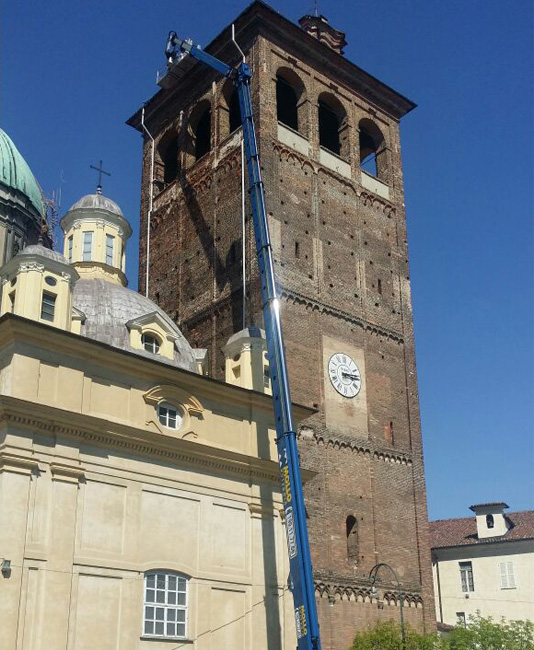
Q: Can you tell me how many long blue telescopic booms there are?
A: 1